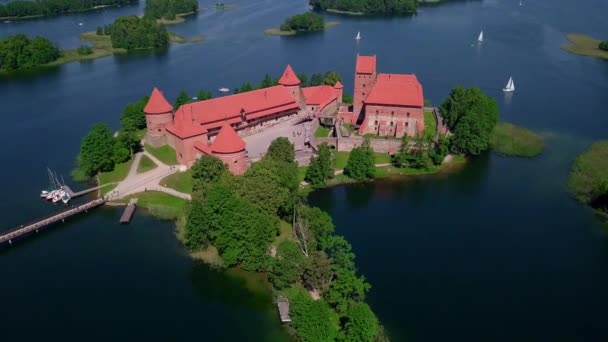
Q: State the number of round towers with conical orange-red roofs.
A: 3